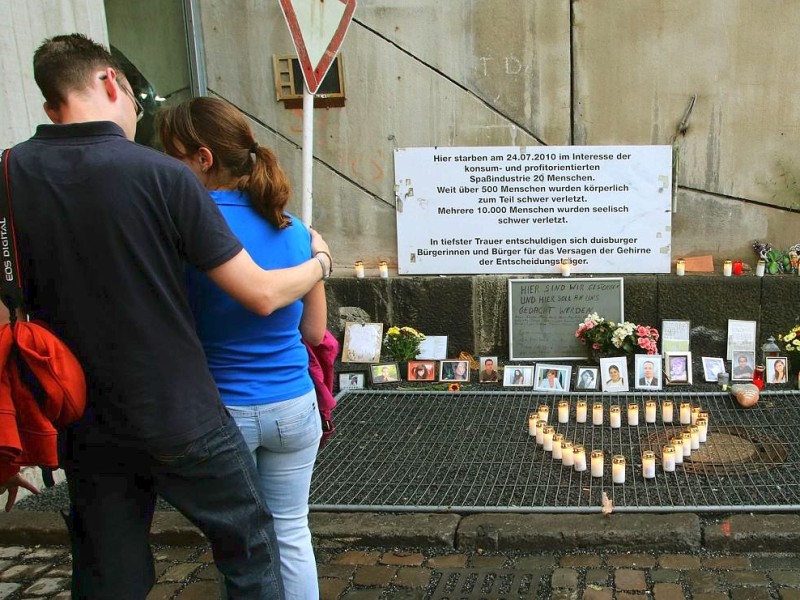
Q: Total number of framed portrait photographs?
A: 14